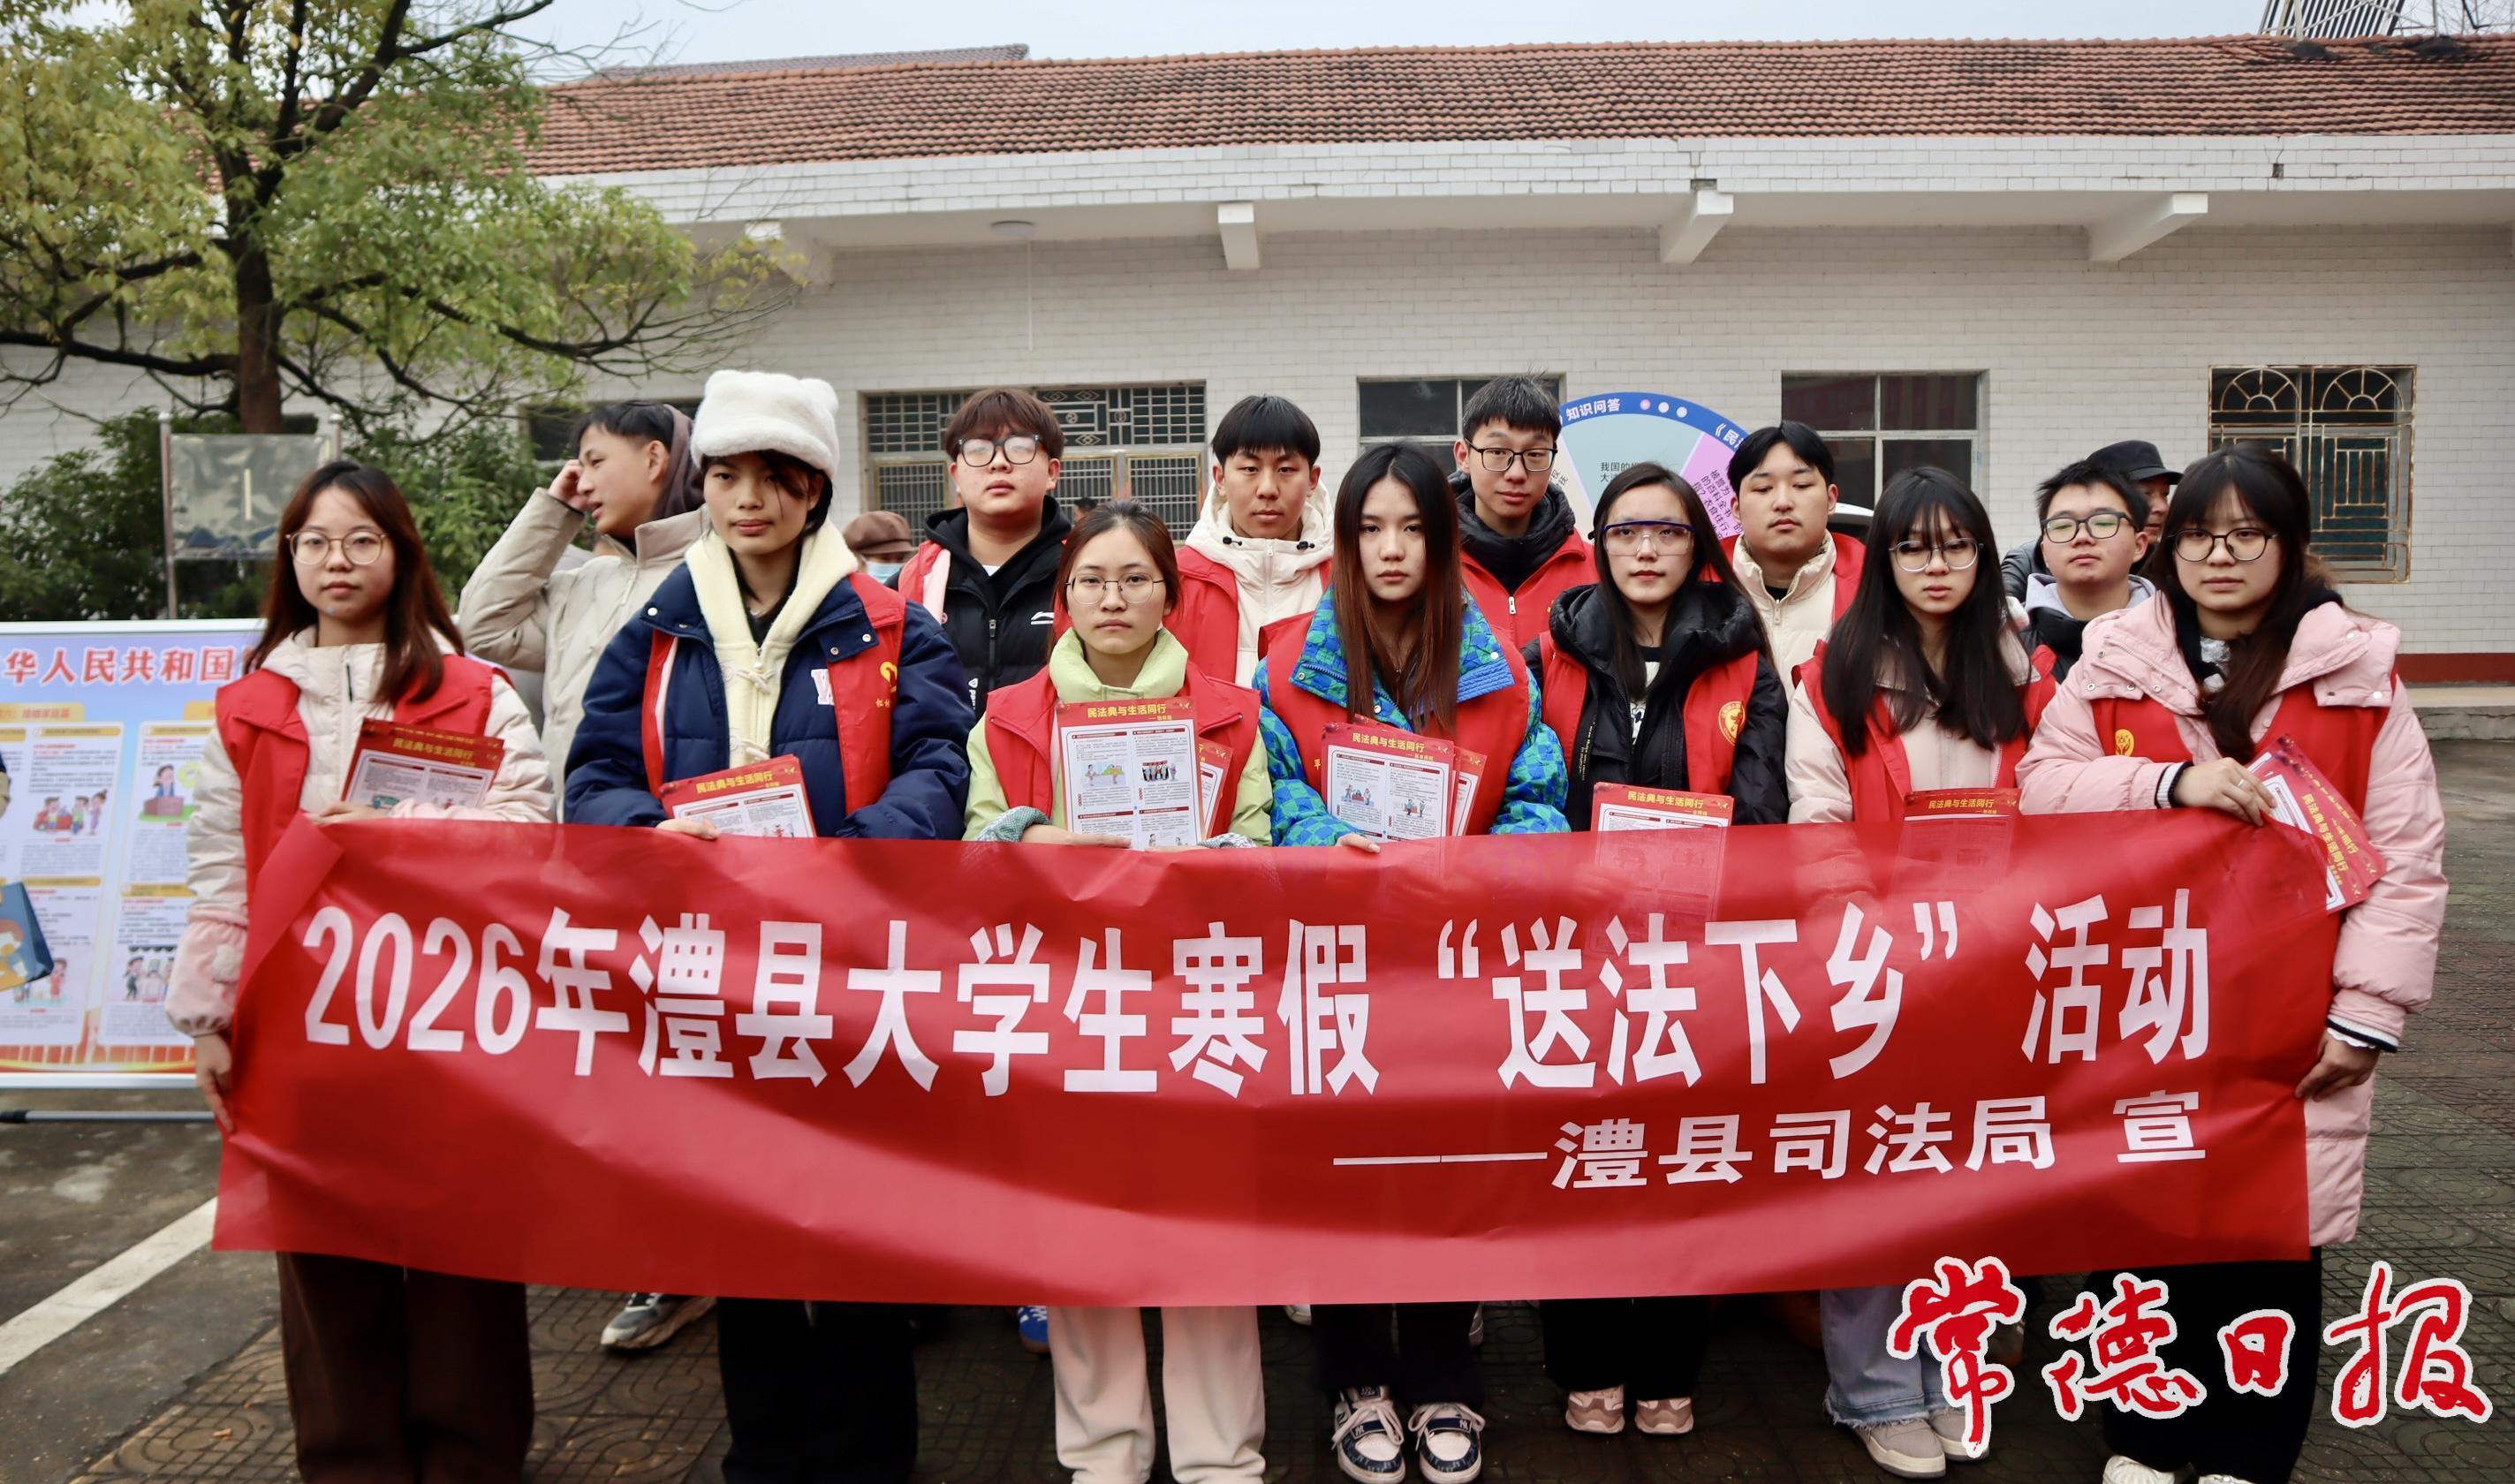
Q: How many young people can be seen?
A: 13